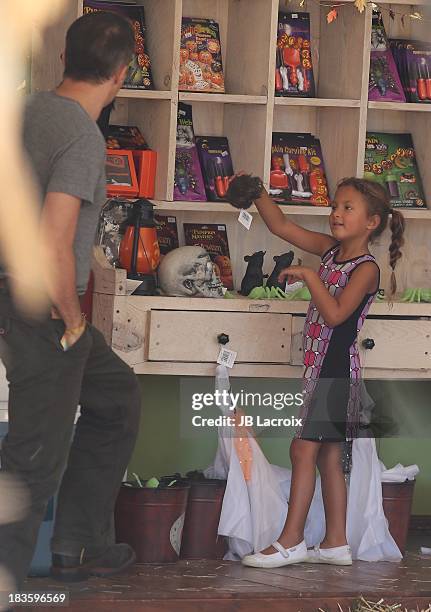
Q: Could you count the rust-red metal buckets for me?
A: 3